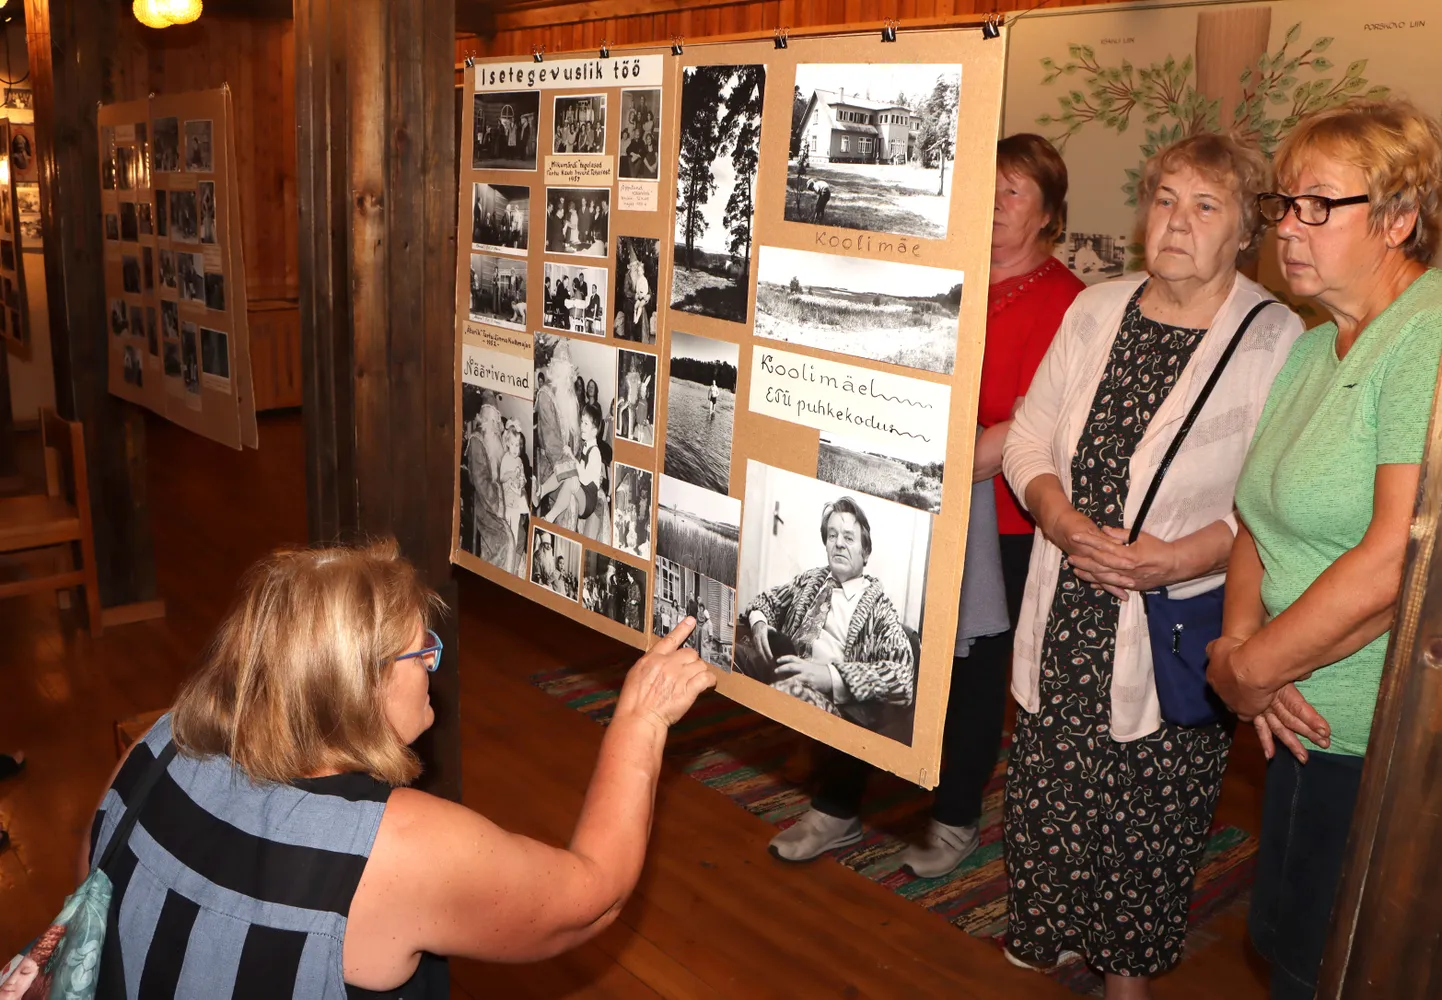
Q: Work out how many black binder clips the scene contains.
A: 7